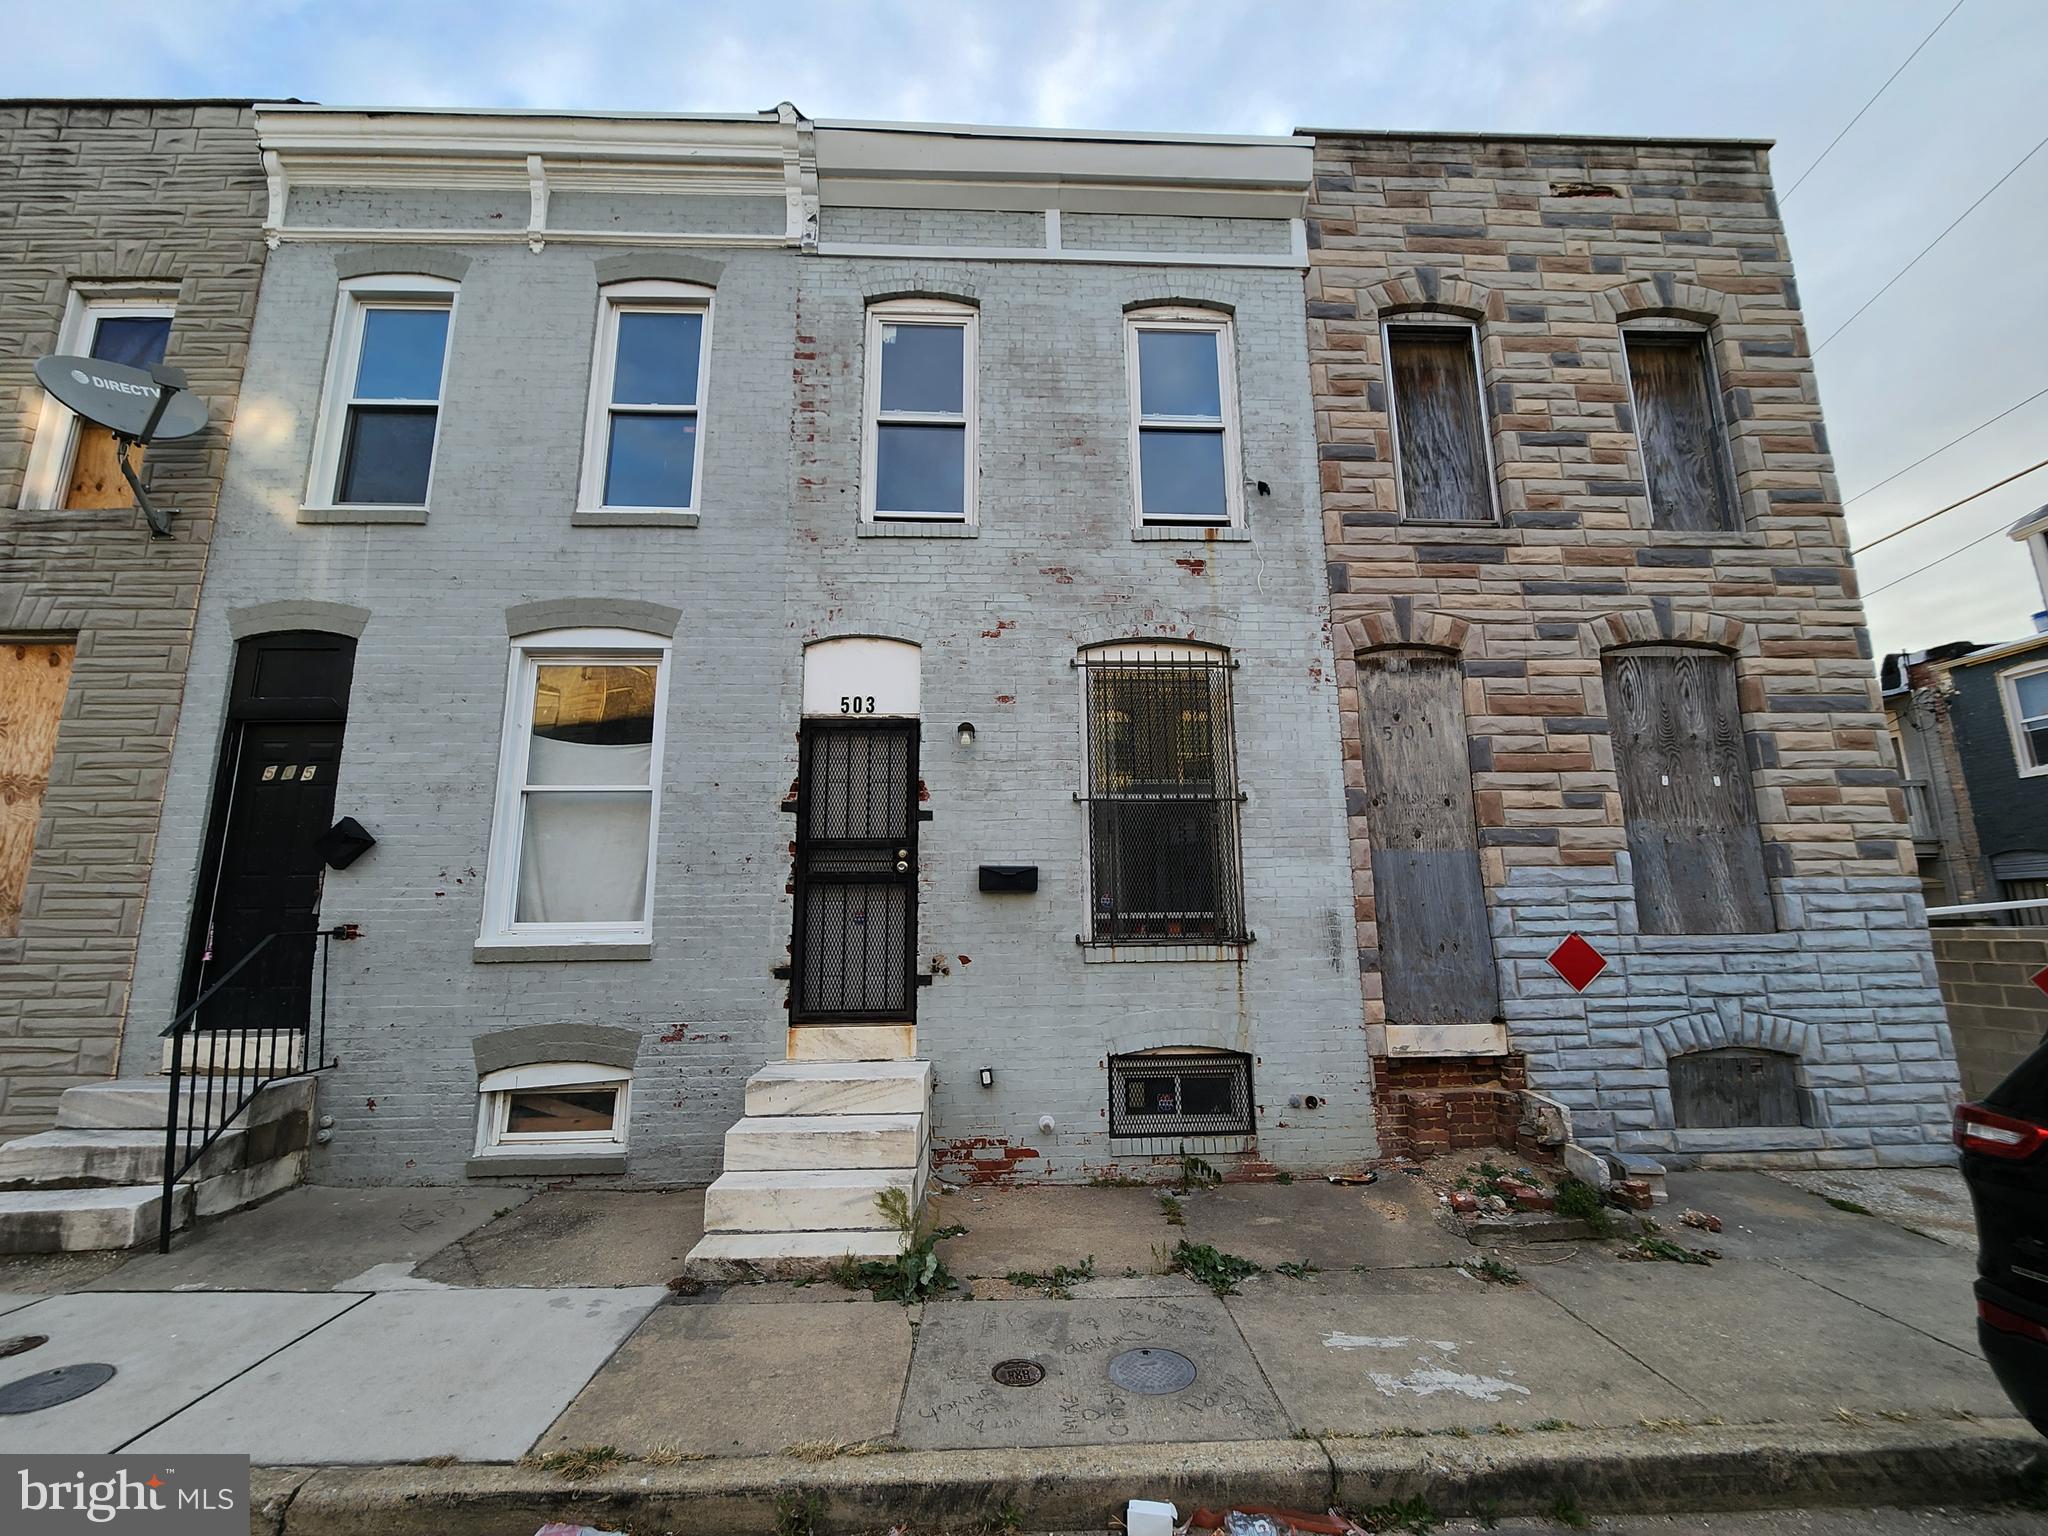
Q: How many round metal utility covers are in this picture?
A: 4